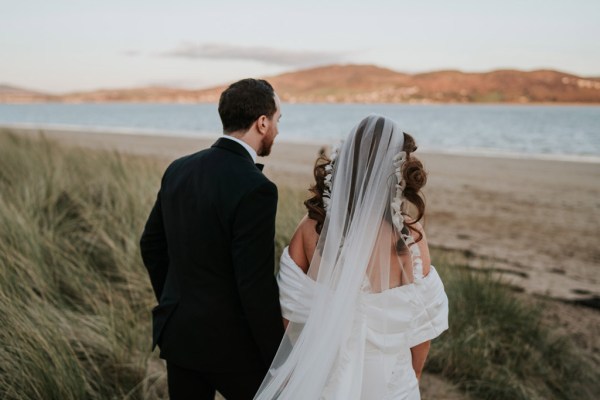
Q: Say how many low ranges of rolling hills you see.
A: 1